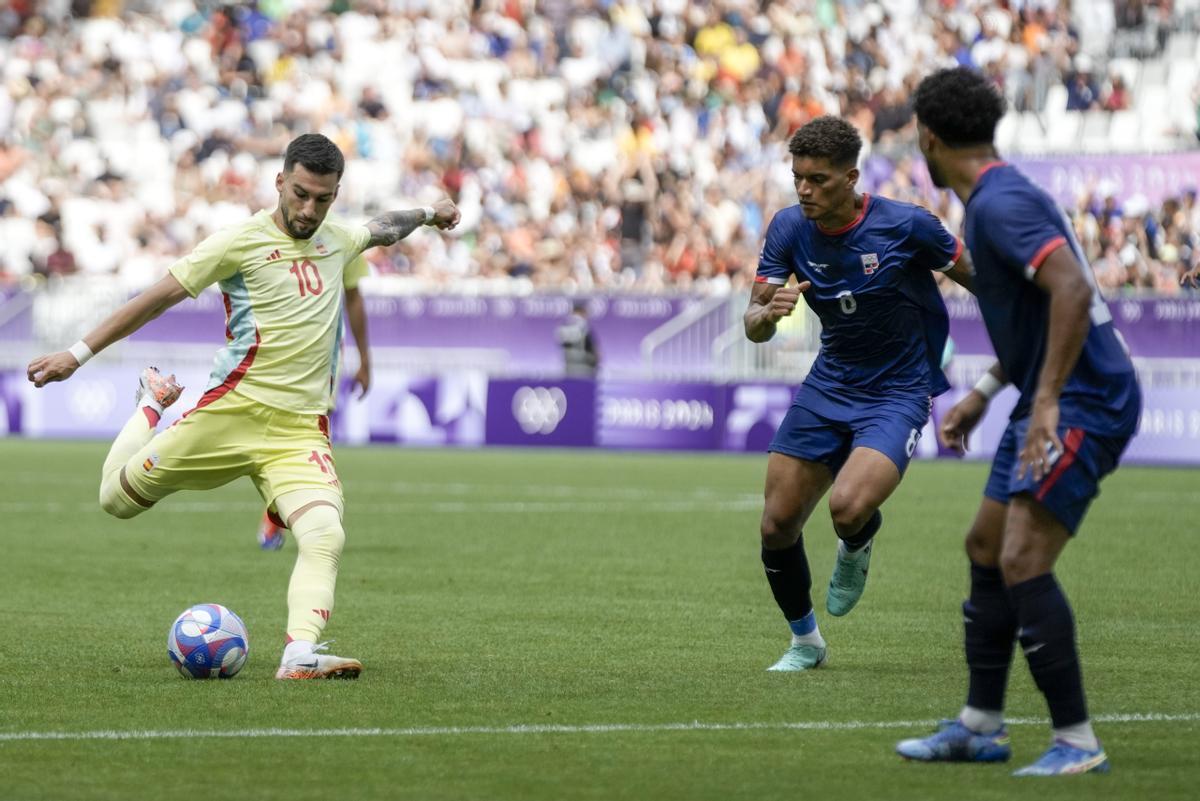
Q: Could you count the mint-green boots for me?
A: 2